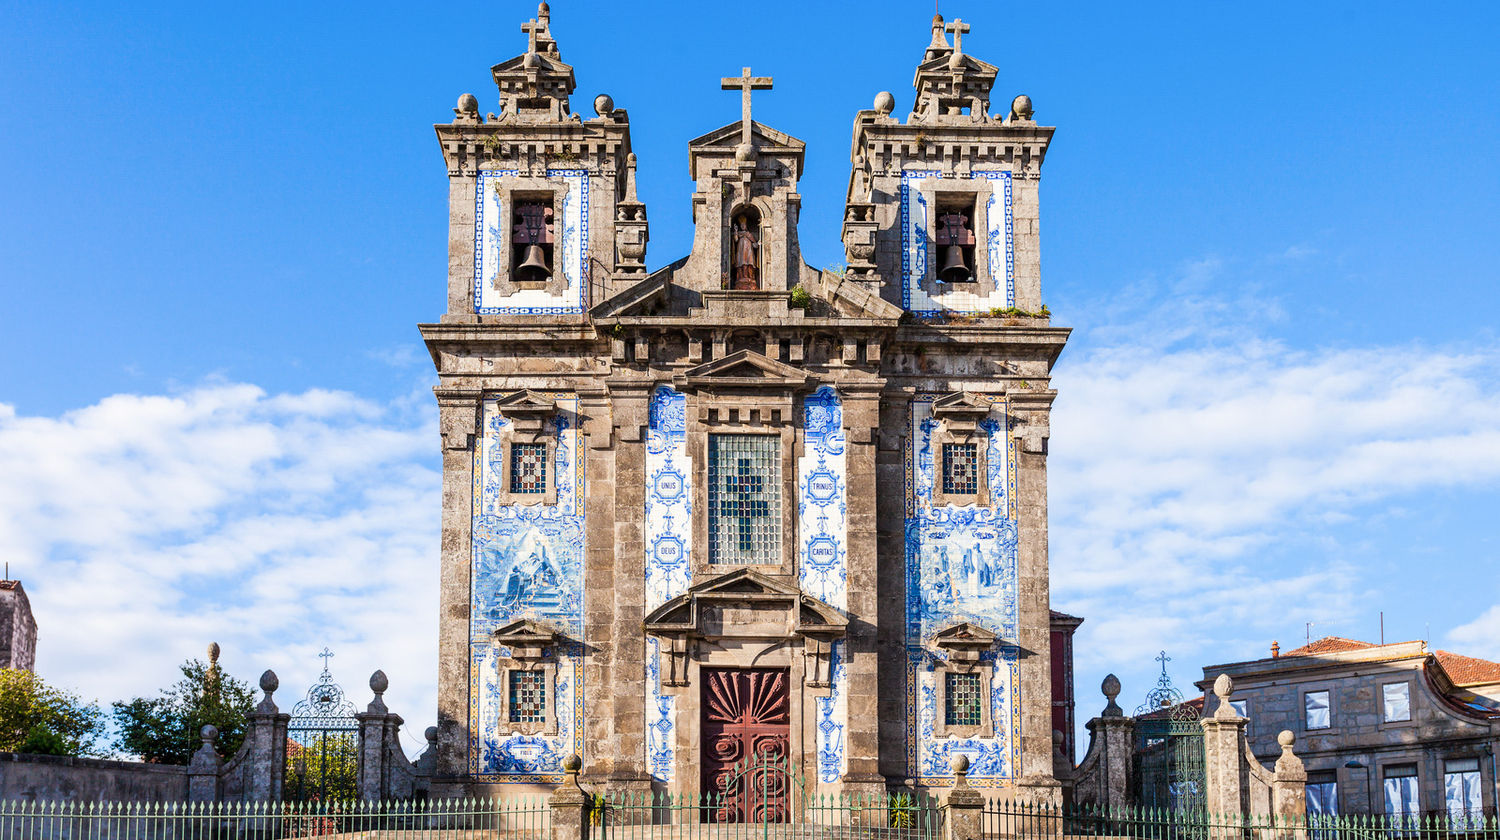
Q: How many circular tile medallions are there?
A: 4